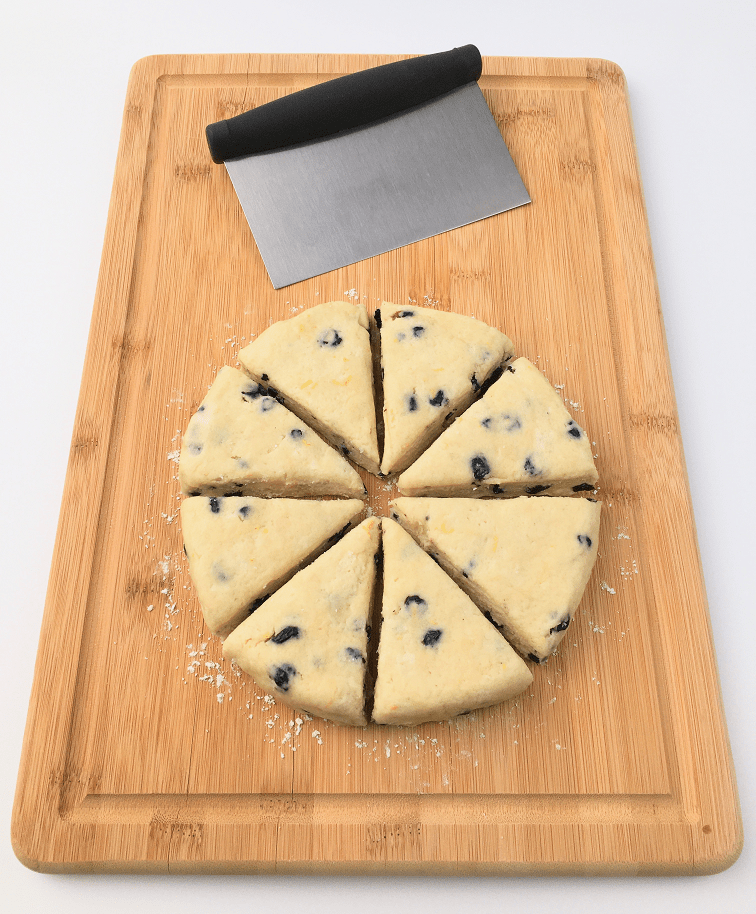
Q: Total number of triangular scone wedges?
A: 8